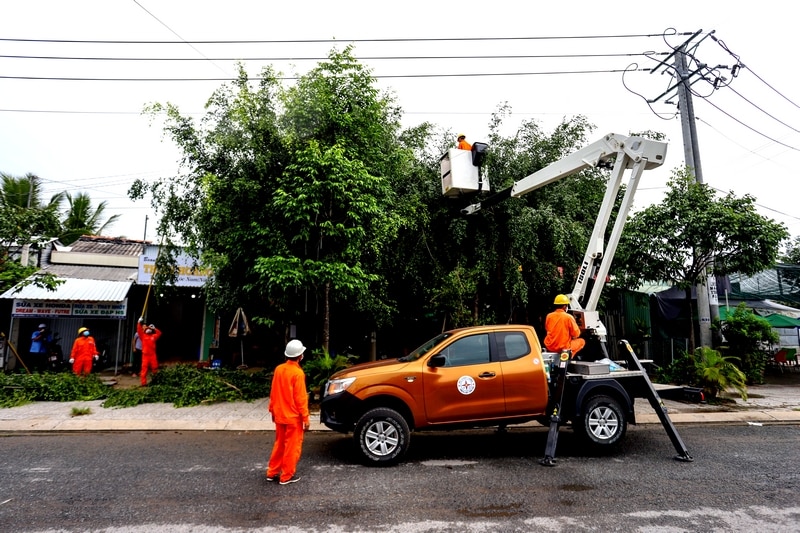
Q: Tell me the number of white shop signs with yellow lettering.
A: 1